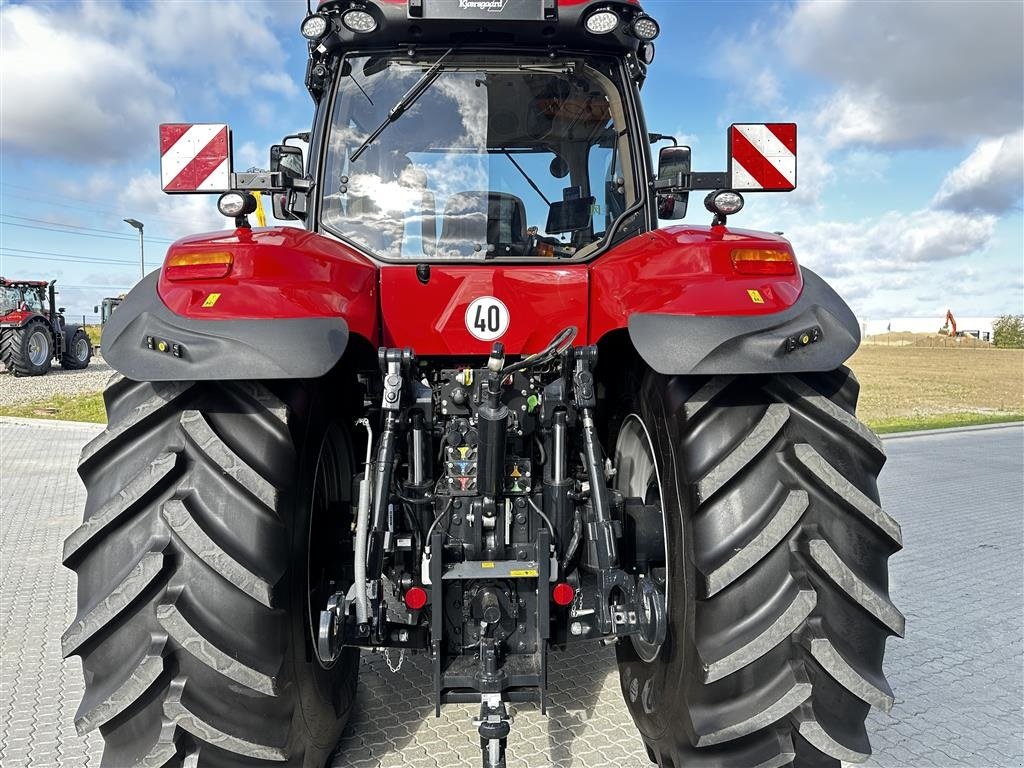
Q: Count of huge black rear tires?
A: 2